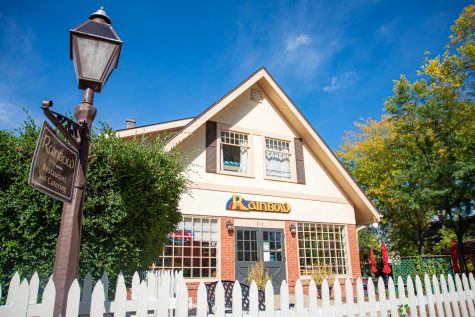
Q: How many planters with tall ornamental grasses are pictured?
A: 2